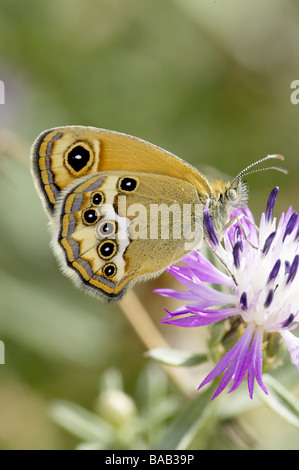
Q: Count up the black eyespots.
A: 7